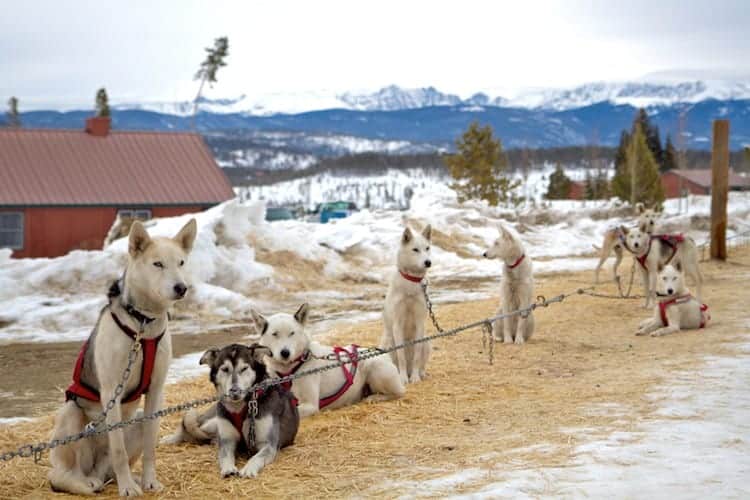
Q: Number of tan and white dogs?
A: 7